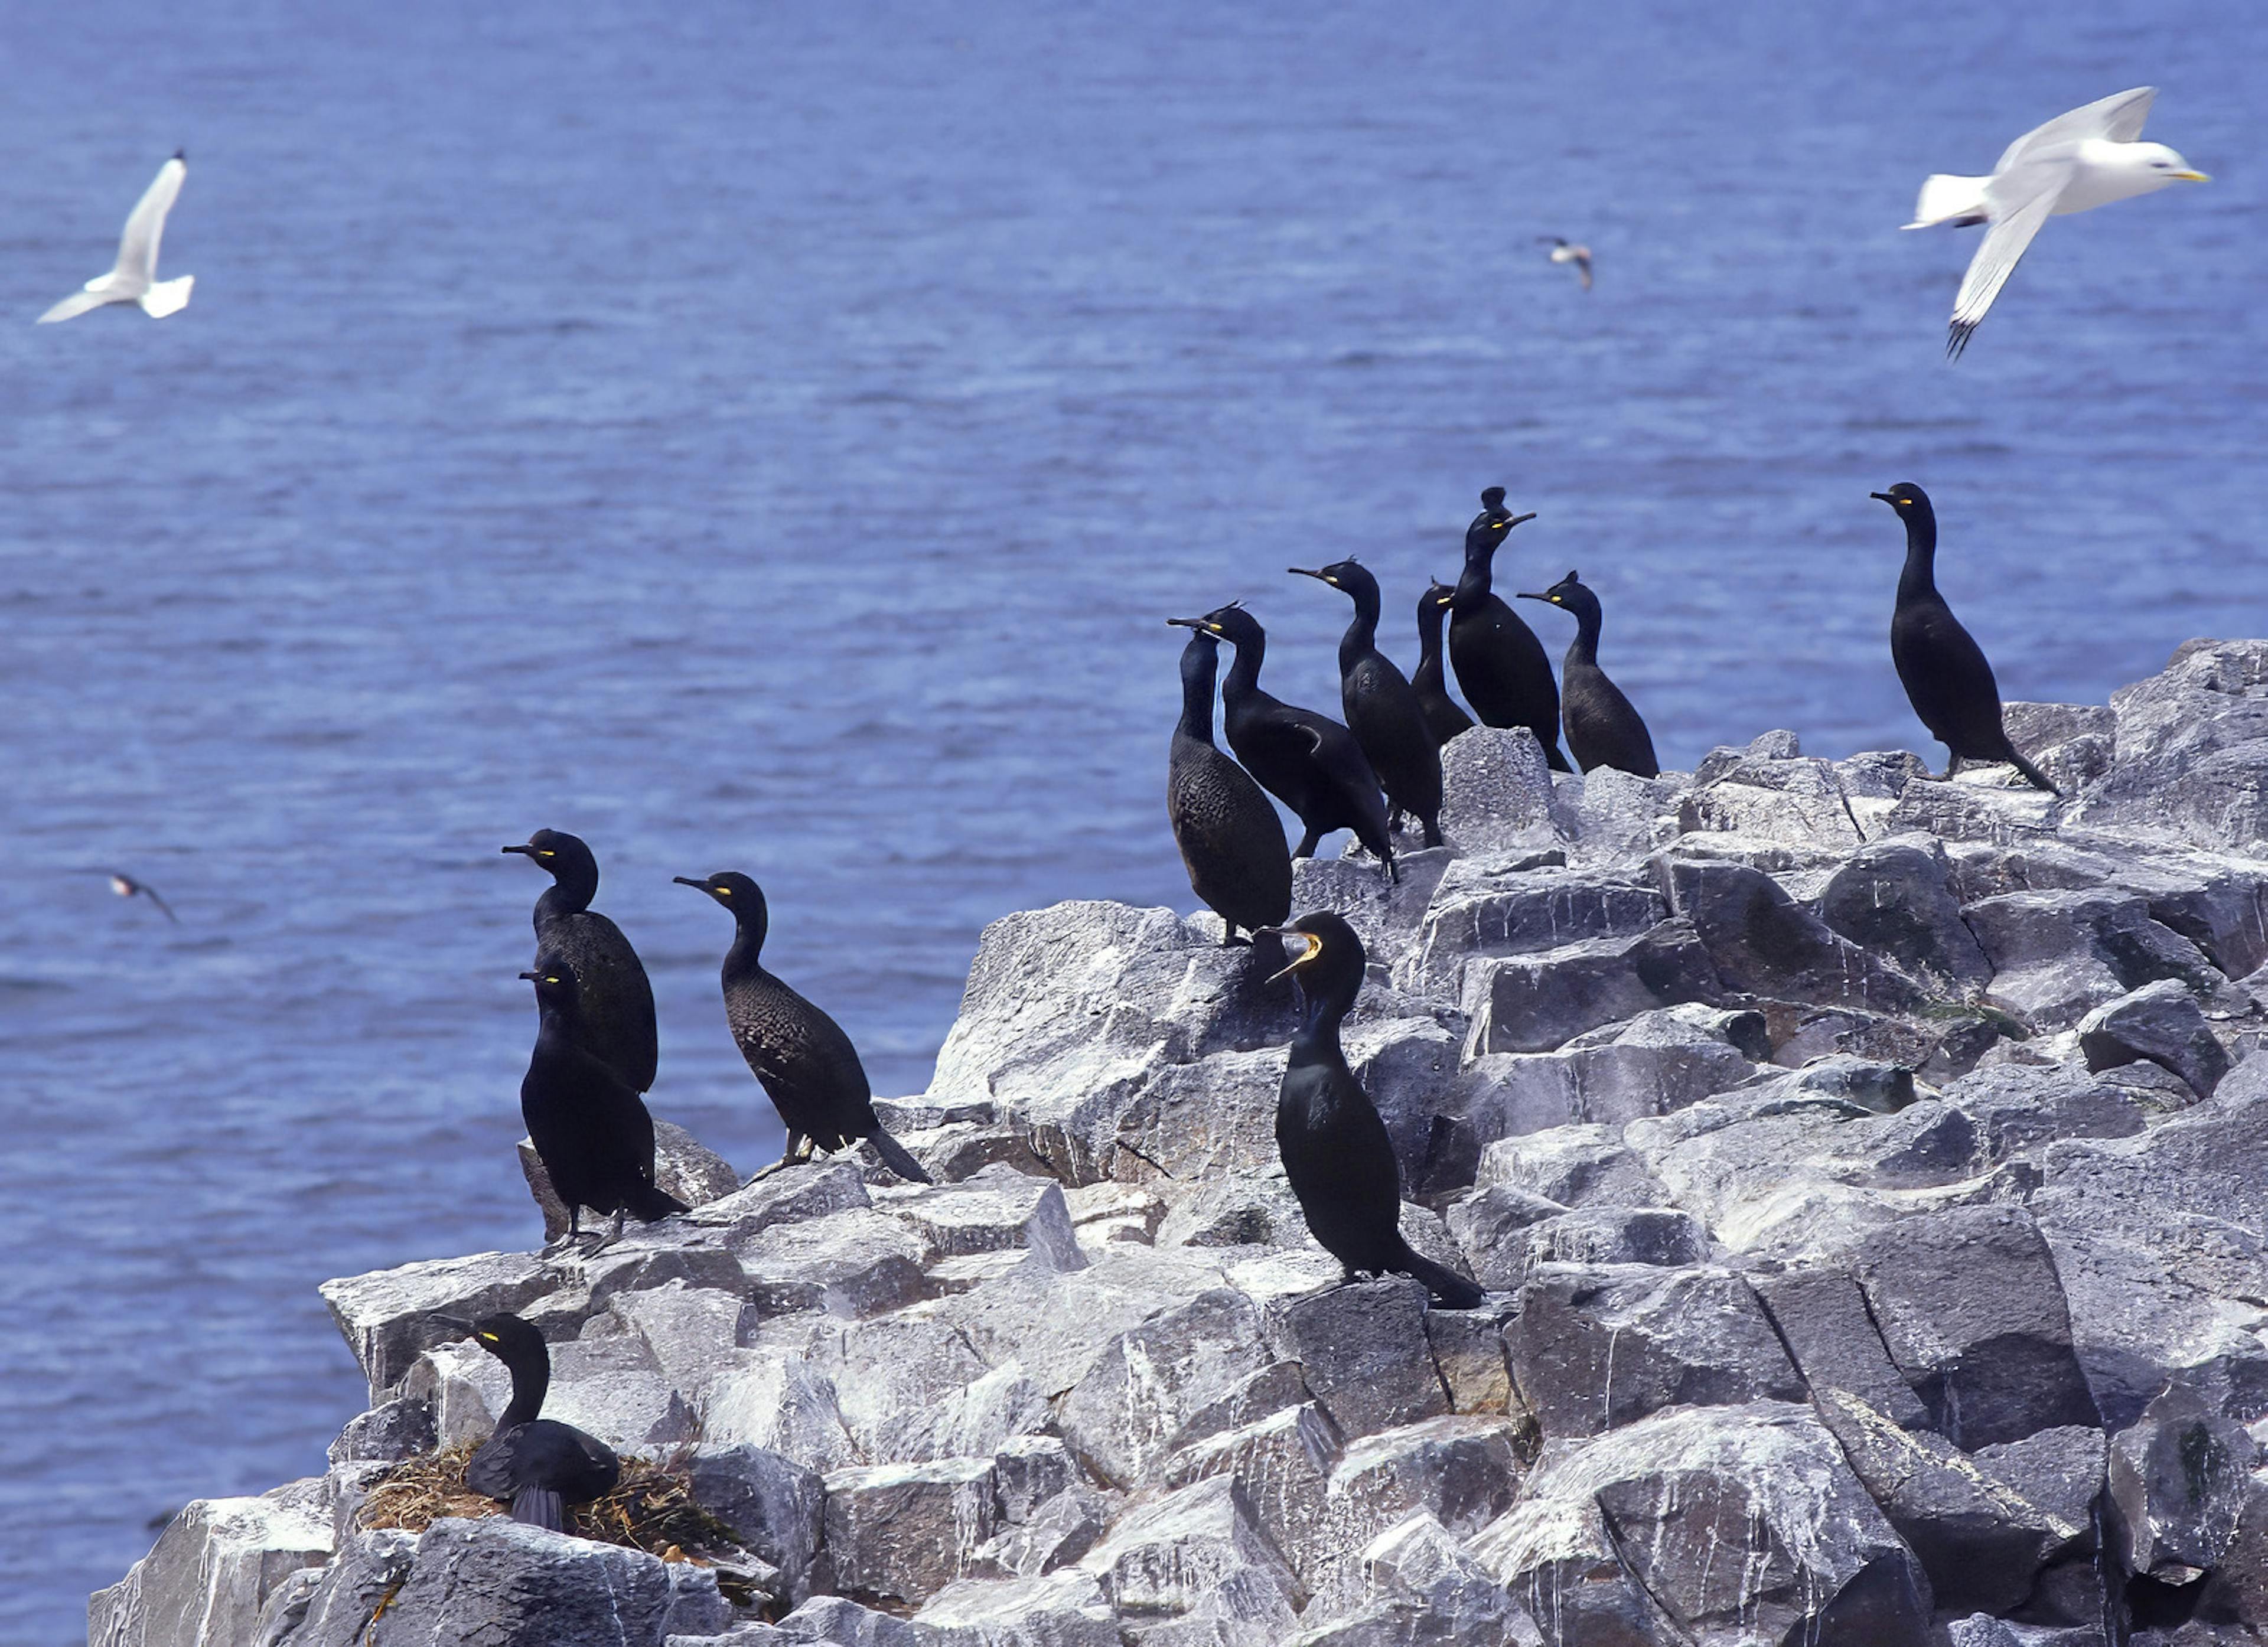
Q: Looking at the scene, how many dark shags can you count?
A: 12